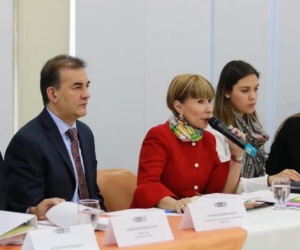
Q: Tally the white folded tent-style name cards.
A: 3